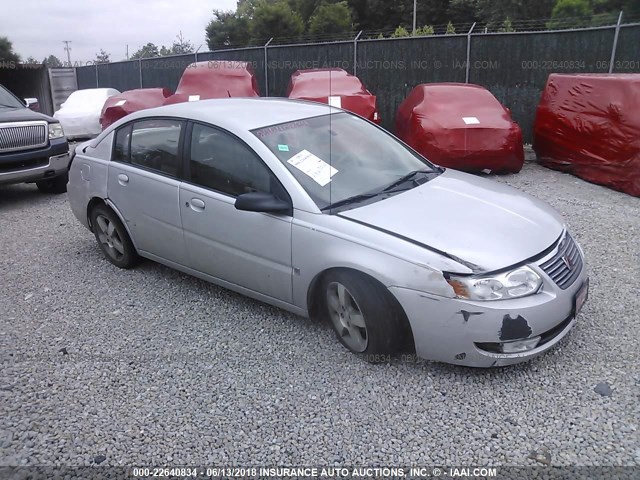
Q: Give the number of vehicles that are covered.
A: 6